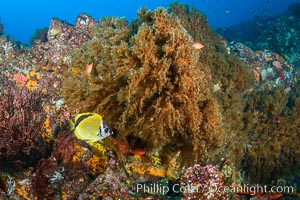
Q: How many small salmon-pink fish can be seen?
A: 2